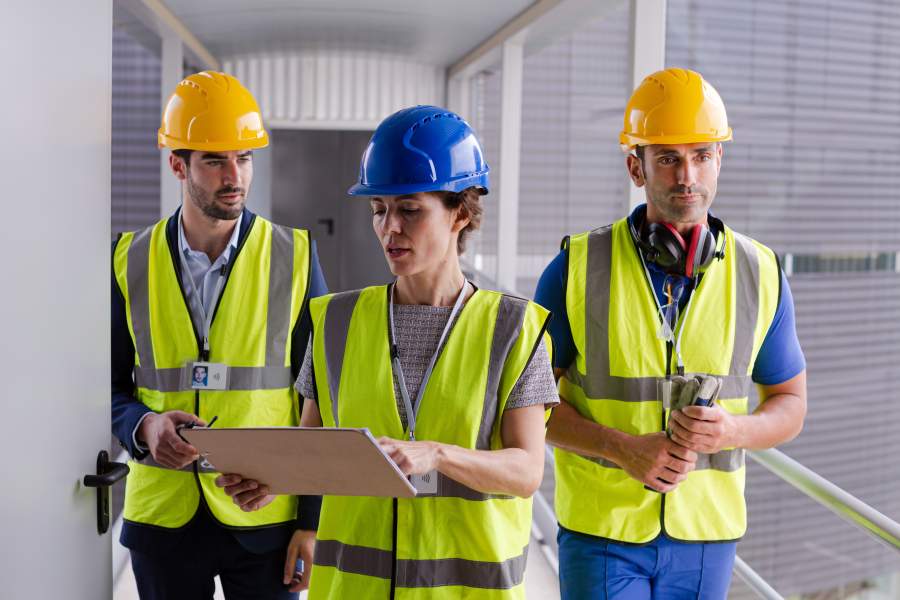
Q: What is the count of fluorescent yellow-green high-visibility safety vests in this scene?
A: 3